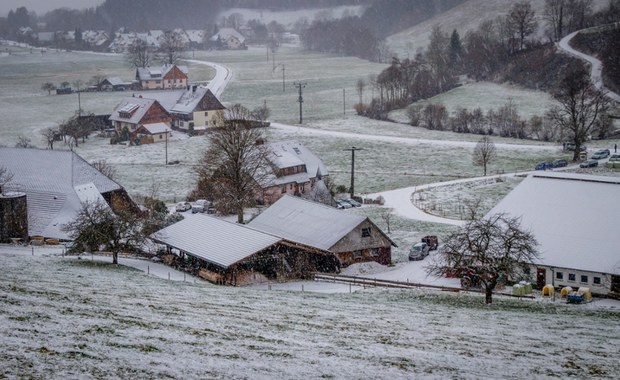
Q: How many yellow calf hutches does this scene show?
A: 3